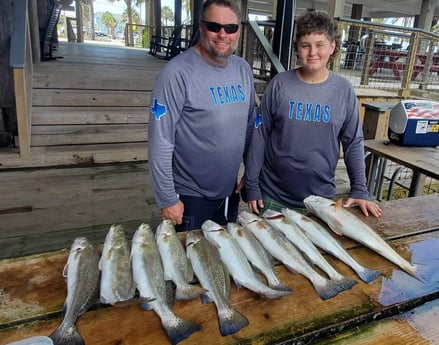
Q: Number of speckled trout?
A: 10